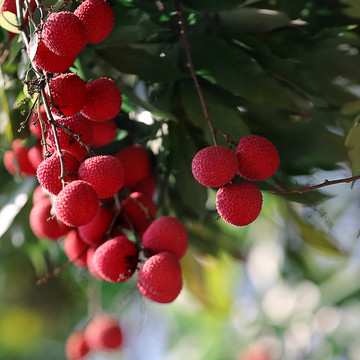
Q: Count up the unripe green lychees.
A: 0